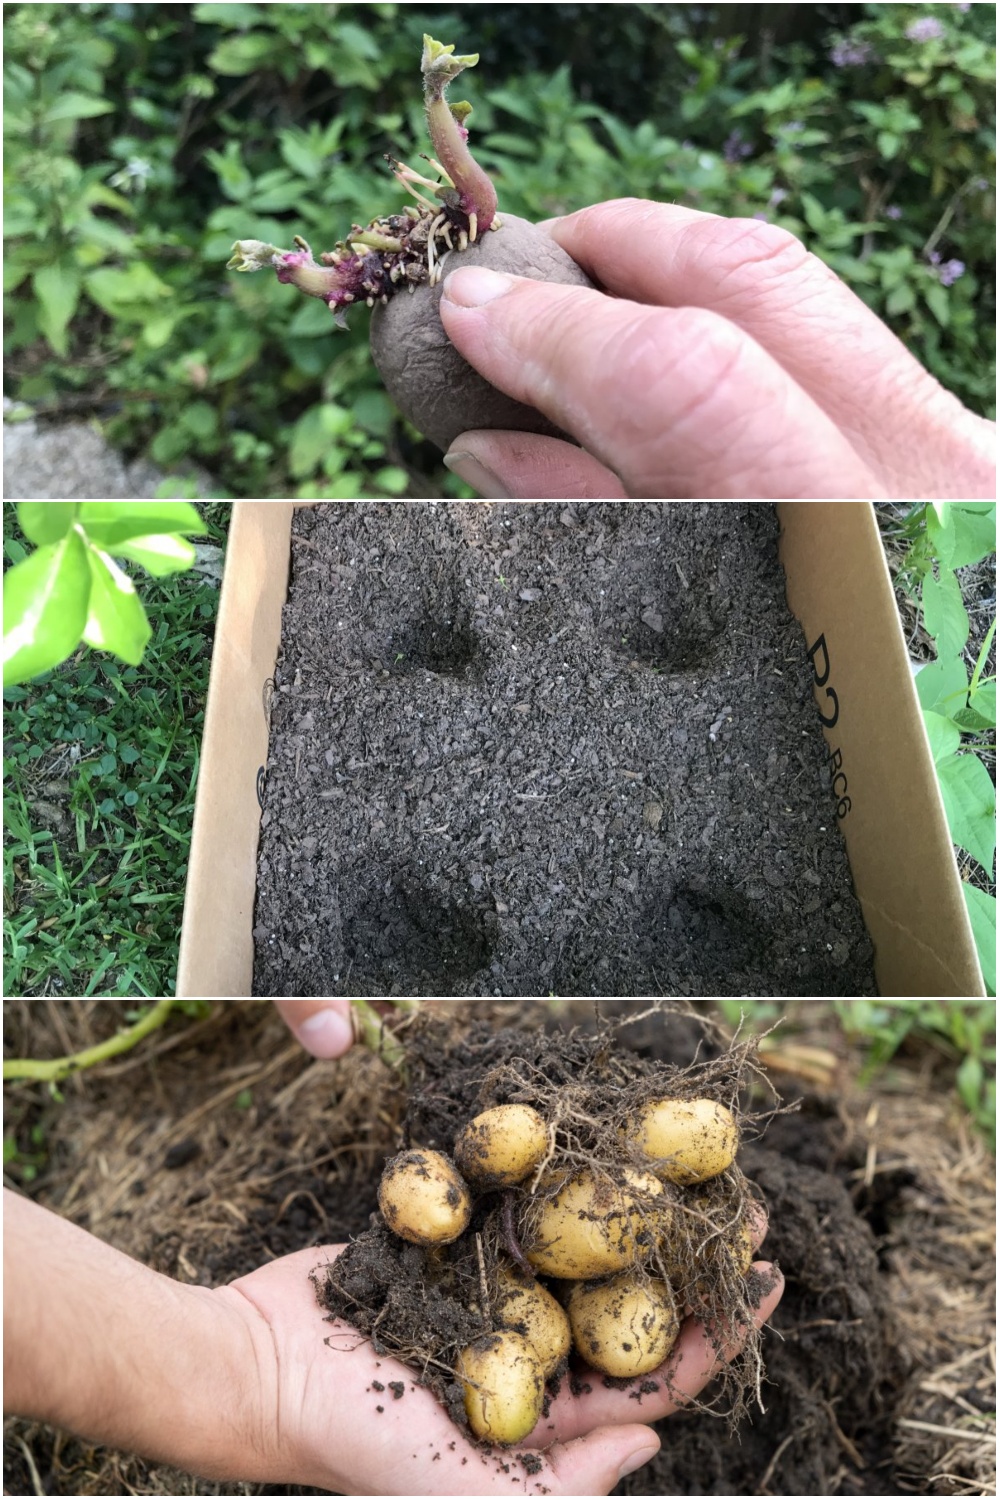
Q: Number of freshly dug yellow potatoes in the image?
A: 8